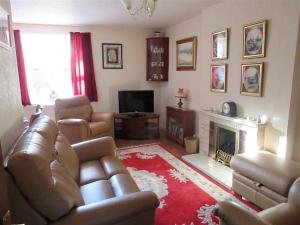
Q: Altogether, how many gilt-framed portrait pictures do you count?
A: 4